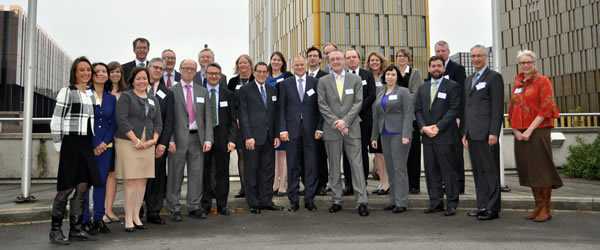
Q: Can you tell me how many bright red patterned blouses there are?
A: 1